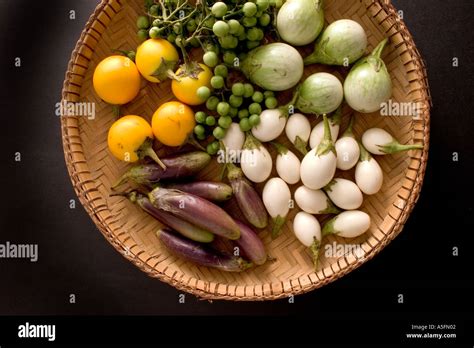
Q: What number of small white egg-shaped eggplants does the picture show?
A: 15